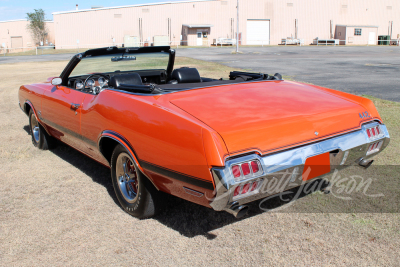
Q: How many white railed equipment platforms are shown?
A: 3